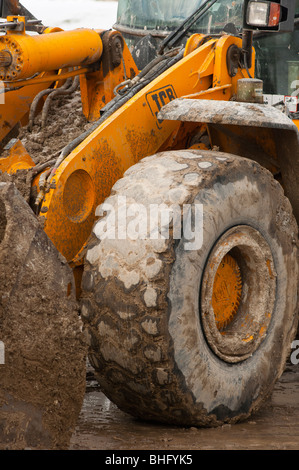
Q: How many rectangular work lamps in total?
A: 1